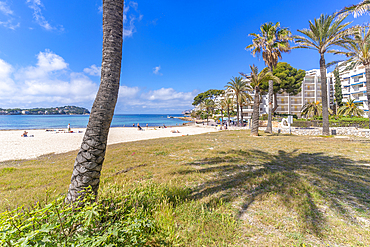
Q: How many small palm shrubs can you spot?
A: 2